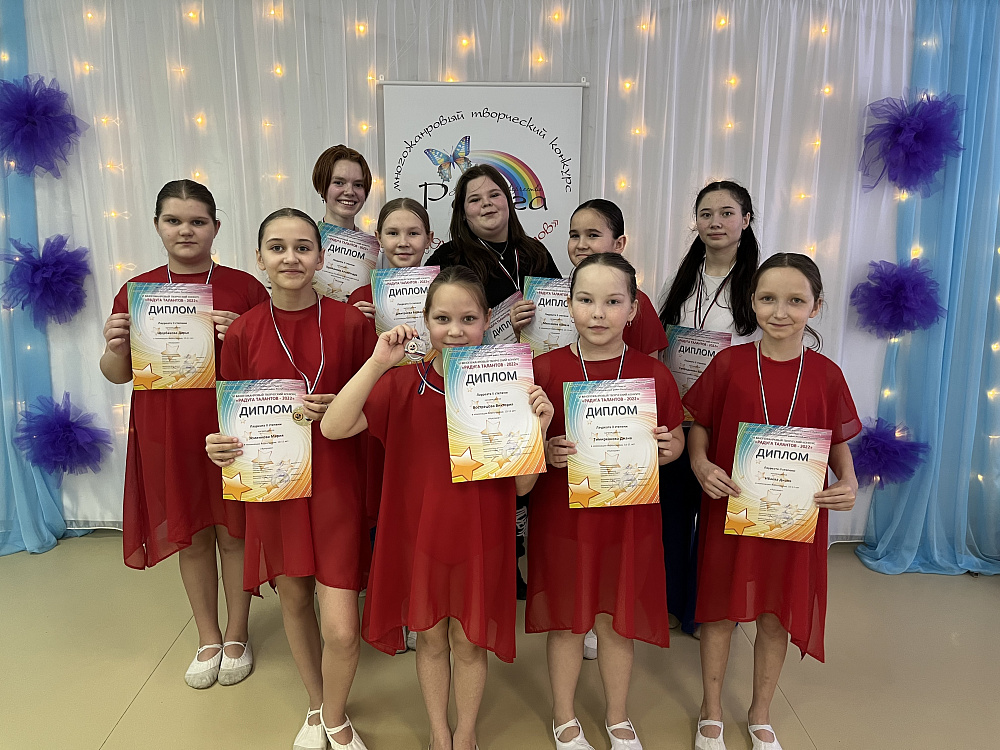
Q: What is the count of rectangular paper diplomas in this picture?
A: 10